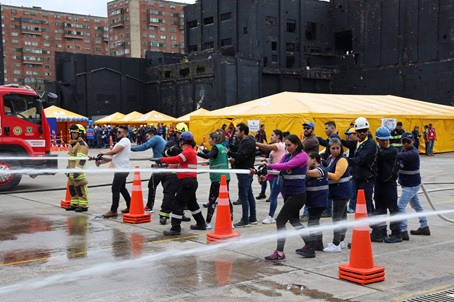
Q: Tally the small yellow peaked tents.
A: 5